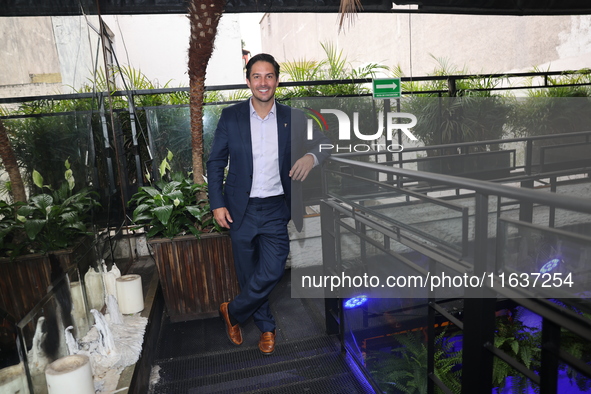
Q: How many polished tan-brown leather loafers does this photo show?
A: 2